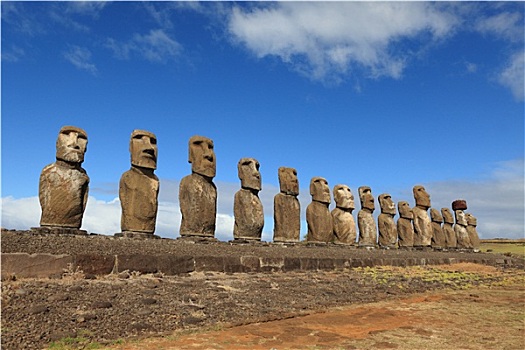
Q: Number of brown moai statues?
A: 15